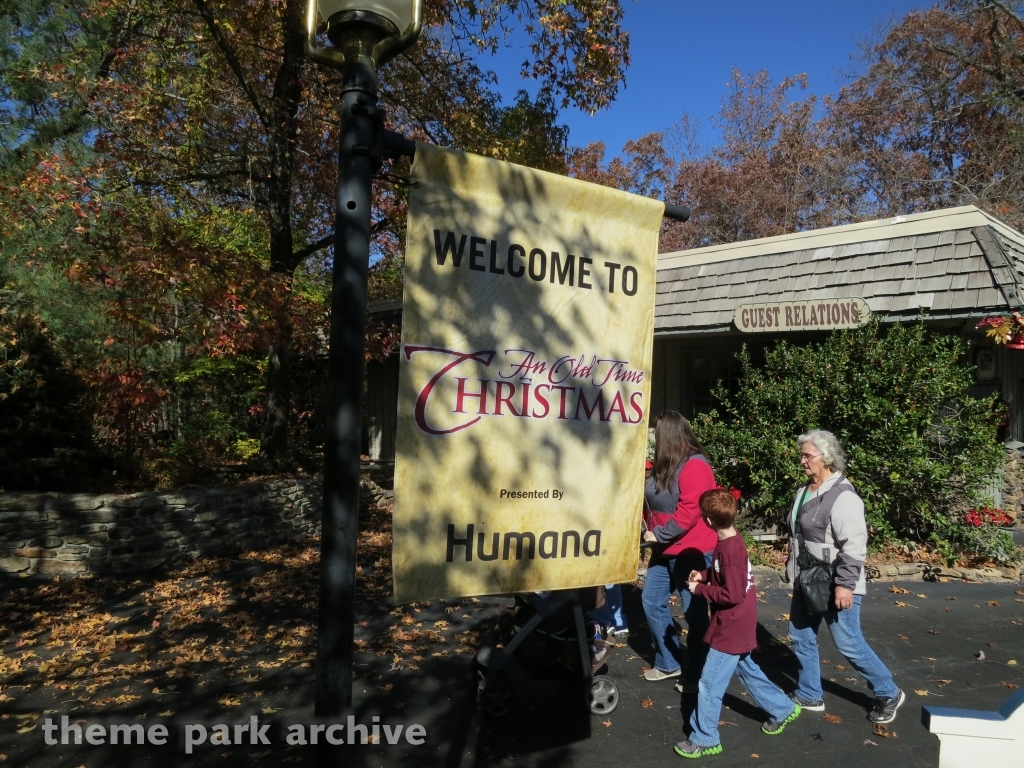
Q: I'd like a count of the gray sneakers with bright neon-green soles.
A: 2